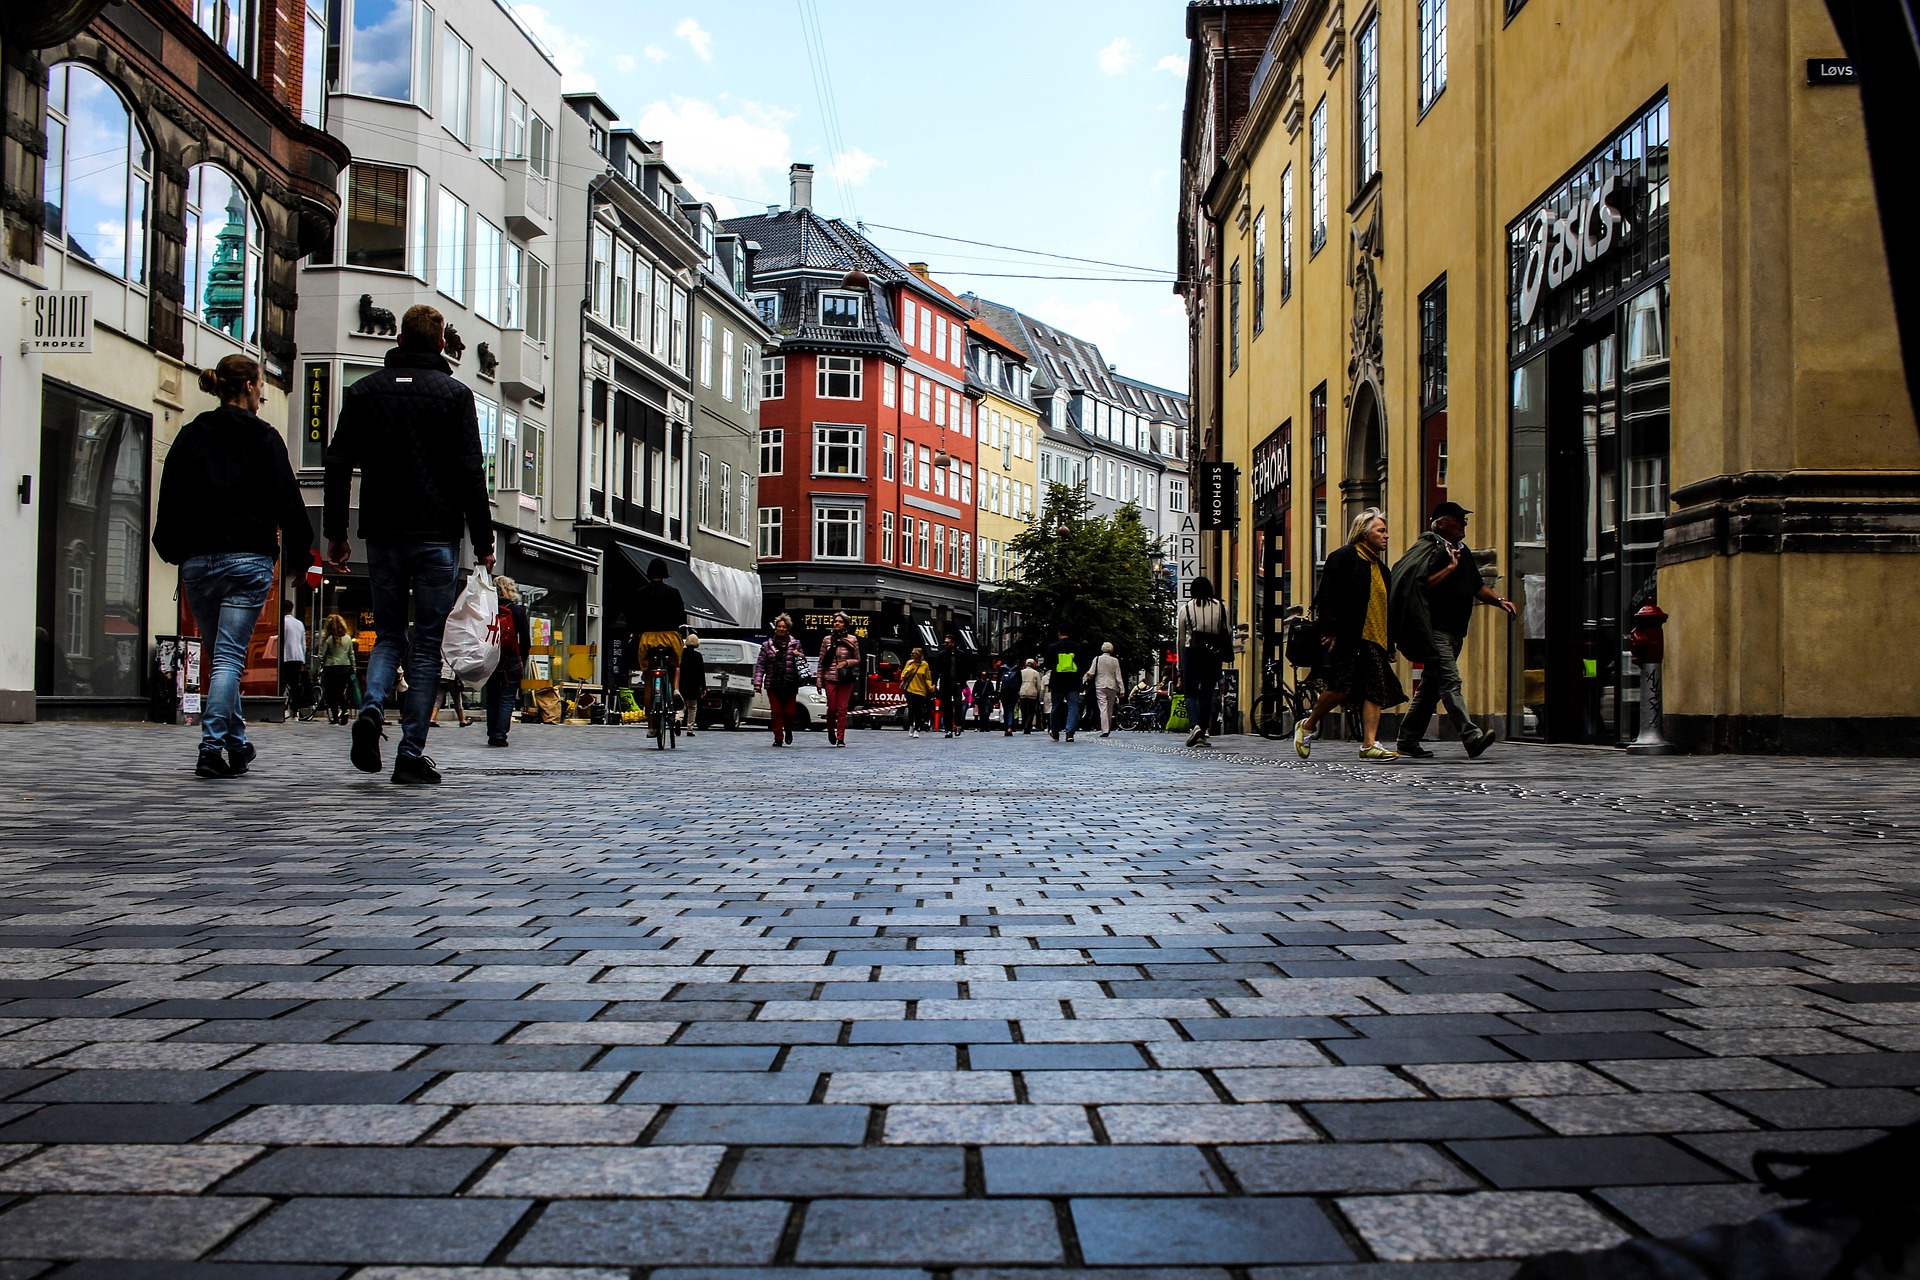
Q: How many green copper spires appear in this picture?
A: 1